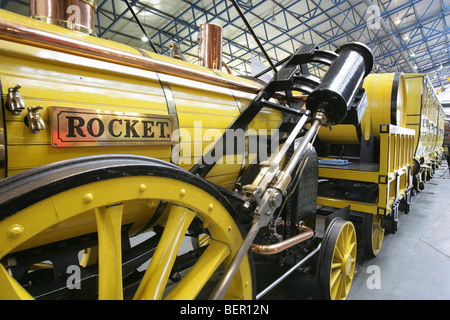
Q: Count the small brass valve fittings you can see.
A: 2